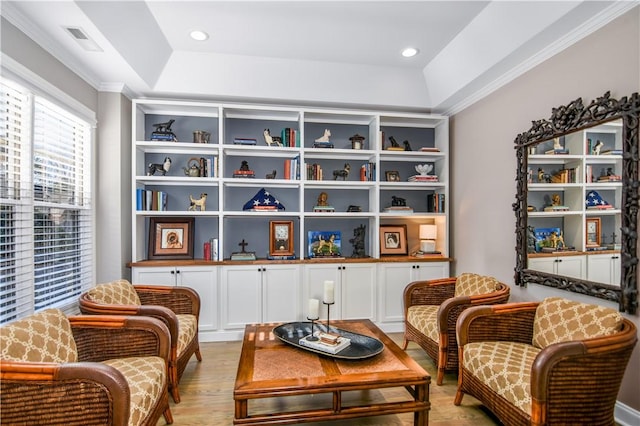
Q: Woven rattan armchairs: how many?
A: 4